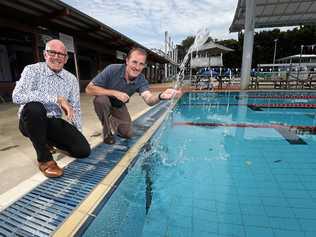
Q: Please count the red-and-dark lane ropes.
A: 3